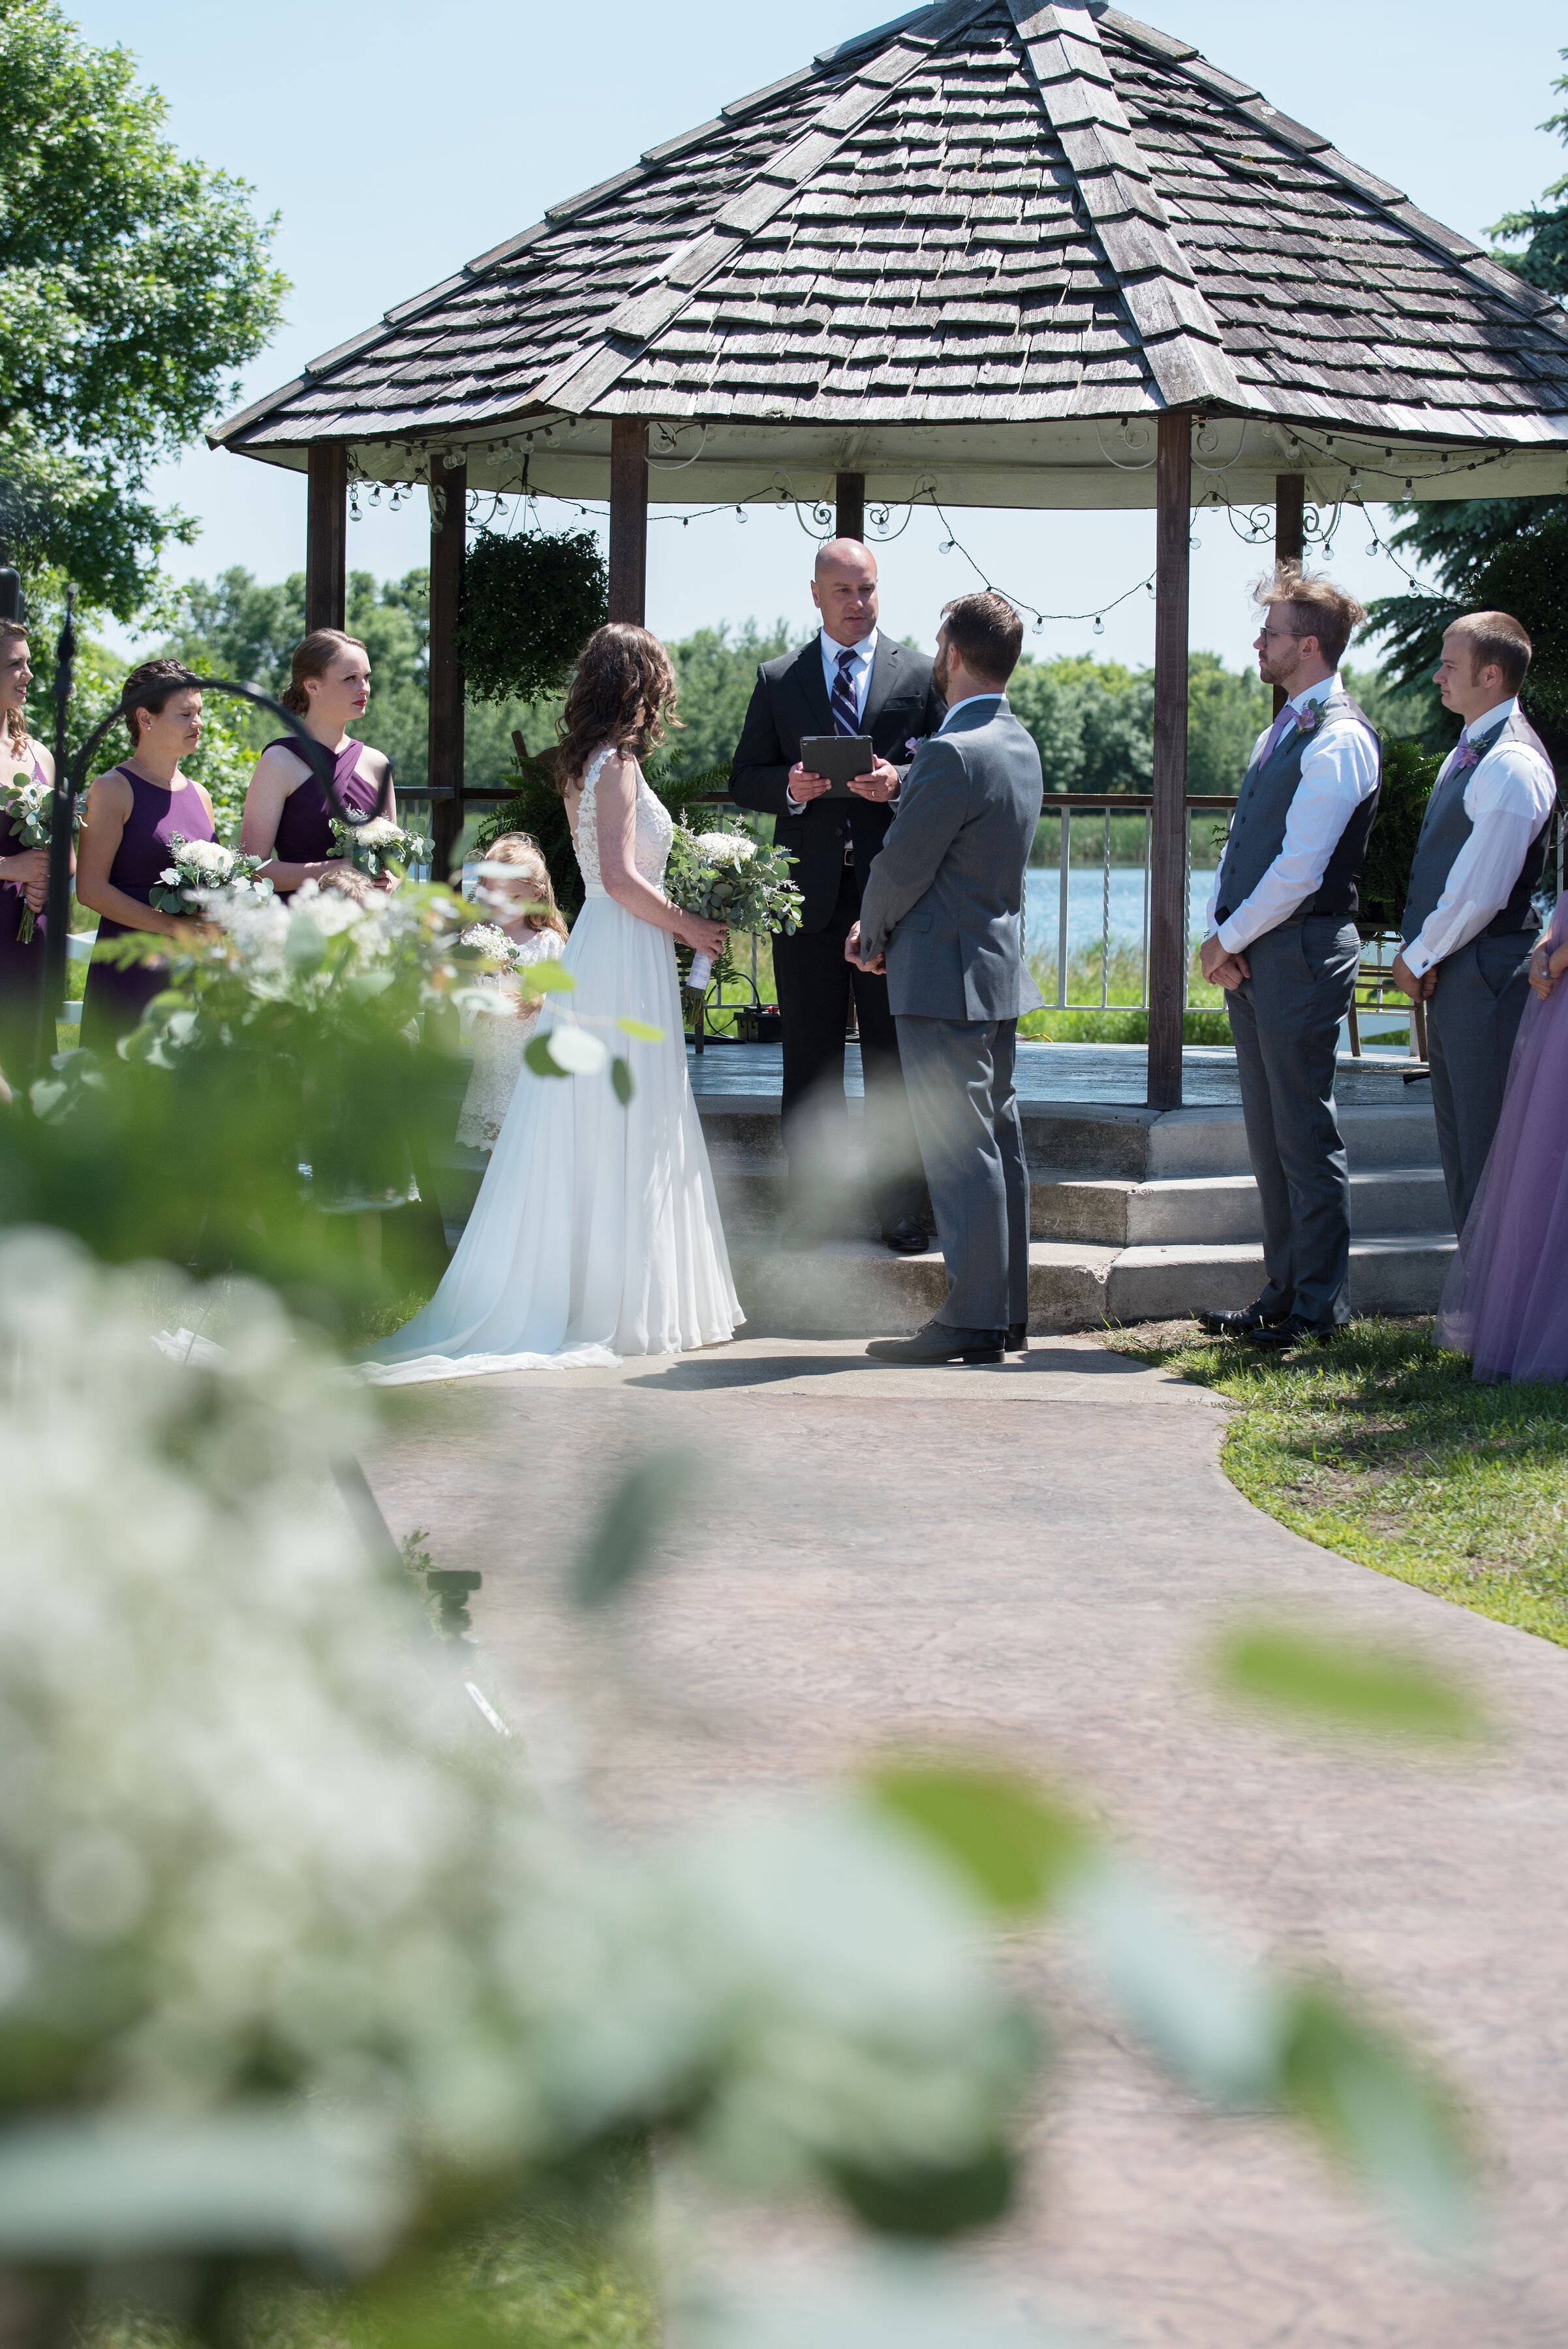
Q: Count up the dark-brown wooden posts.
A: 6